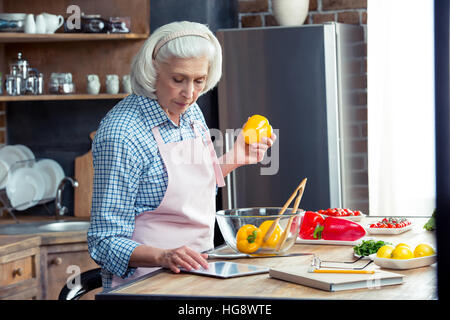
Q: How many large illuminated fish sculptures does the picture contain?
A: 0